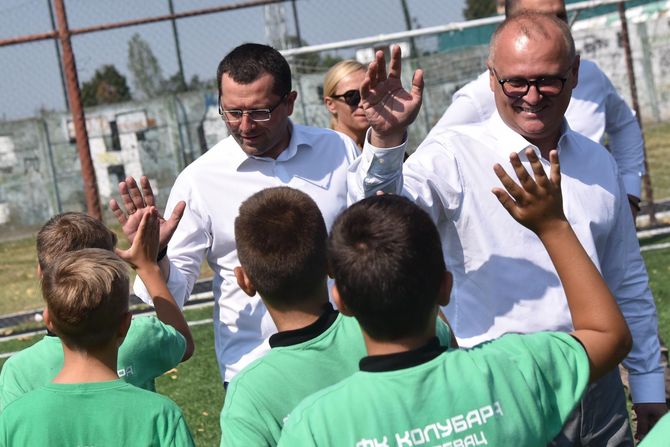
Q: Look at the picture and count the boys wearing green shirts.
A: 4